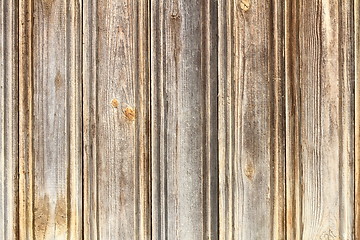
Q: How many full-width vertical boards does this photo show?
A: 5